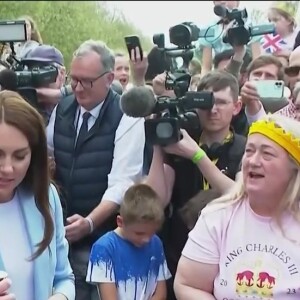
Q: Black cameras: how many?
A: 4